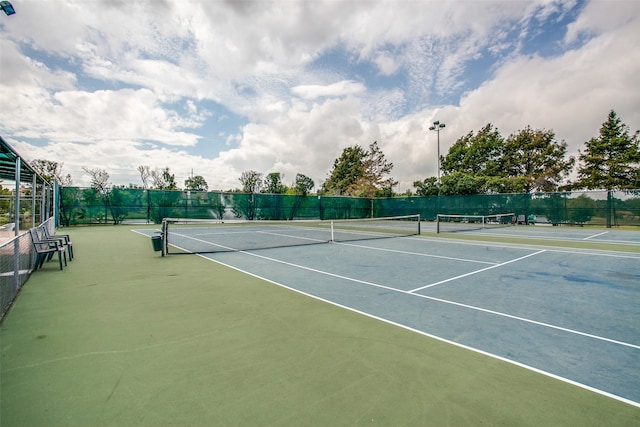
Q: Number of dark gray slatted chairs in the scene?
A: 2